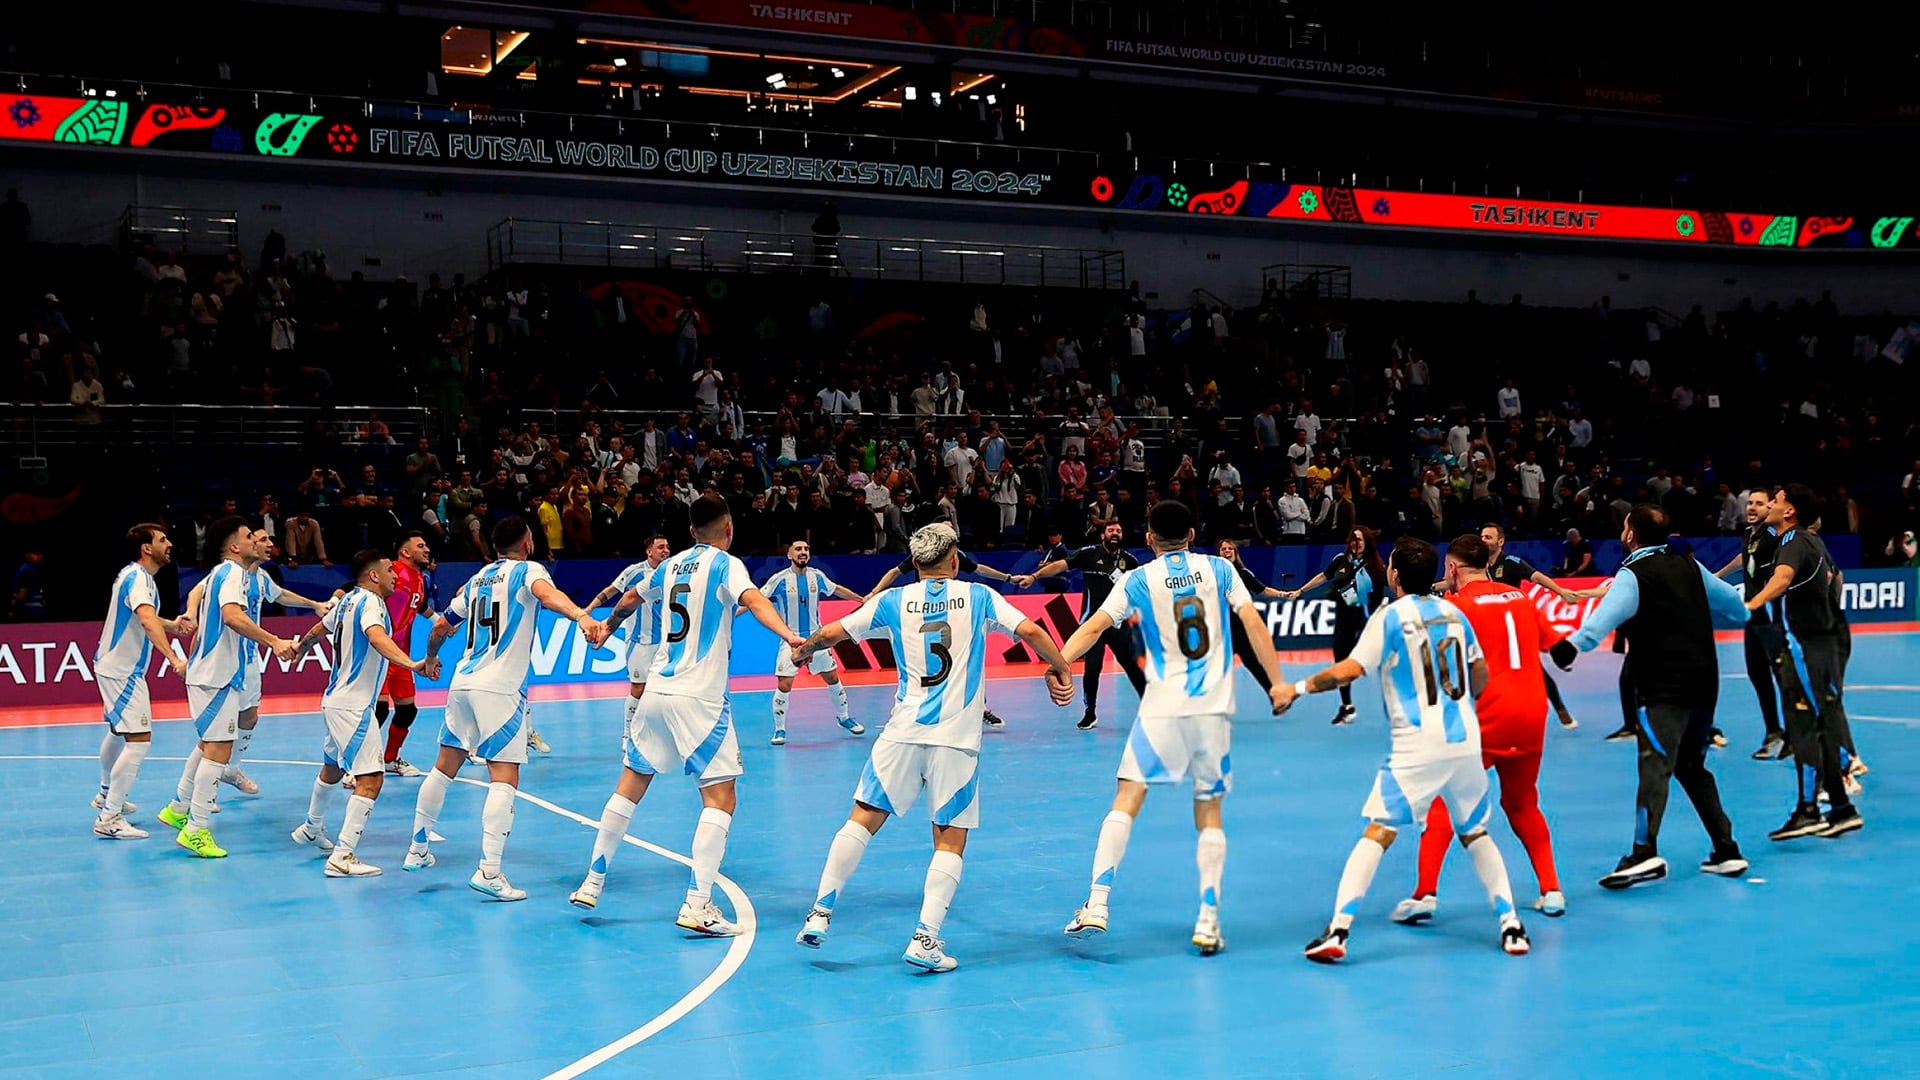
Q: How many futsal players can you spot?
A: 13